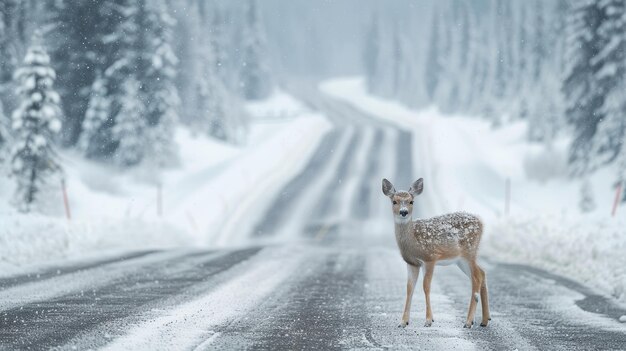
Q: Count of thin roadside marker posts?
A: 4